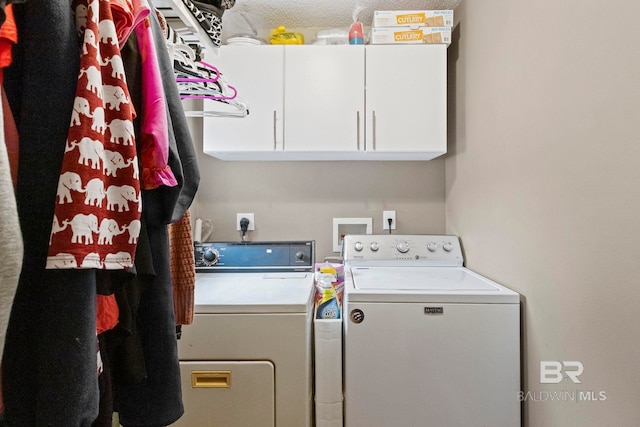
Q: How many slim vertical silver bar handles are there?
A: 3